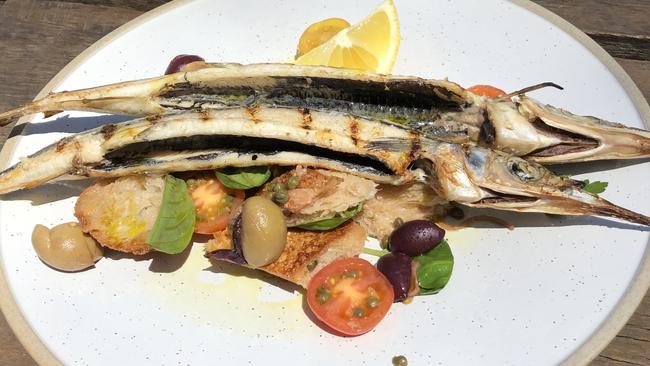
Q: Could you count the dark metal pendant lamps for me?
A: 0